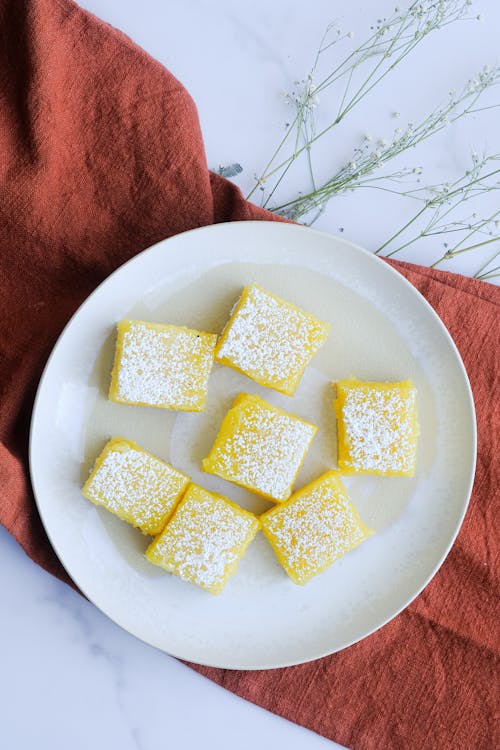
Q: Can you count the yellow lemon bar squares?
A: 7